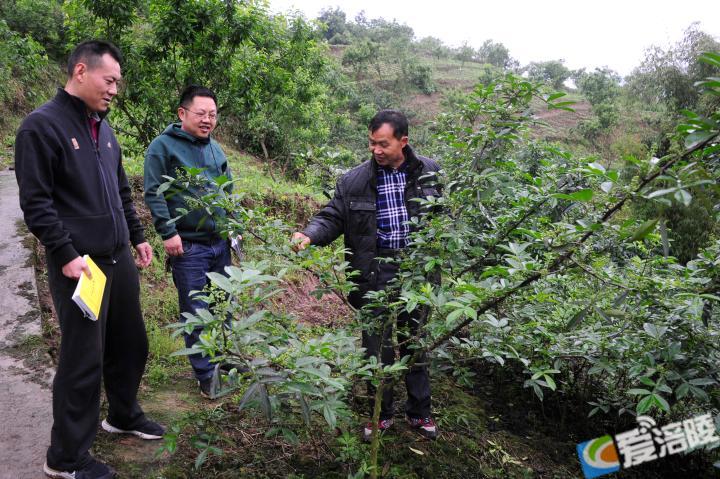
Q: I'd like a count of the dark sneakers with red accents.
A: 2